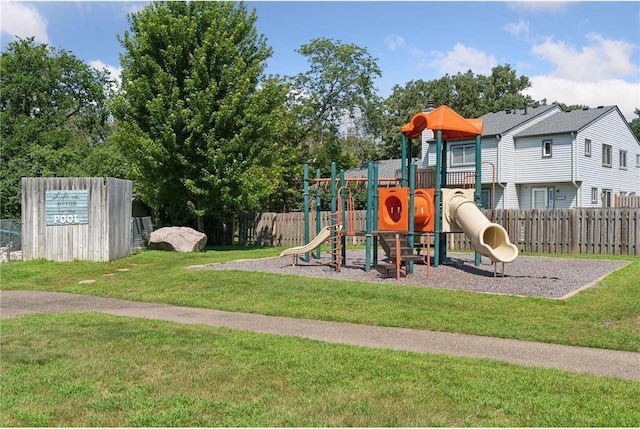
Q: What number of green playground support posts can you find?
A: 12